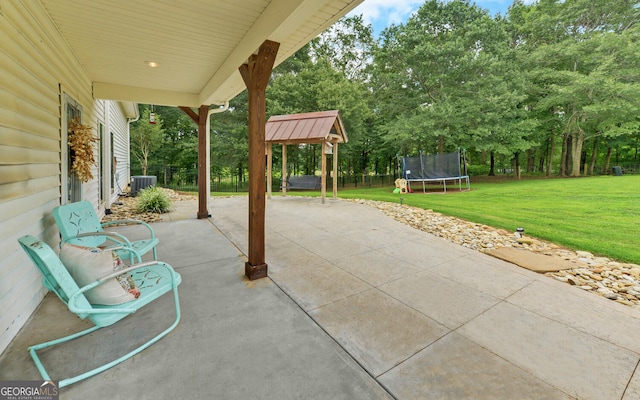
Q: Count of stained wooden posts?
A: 2